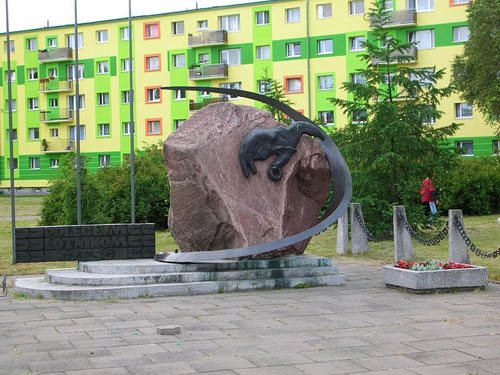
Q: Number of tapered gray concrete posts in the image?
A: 4